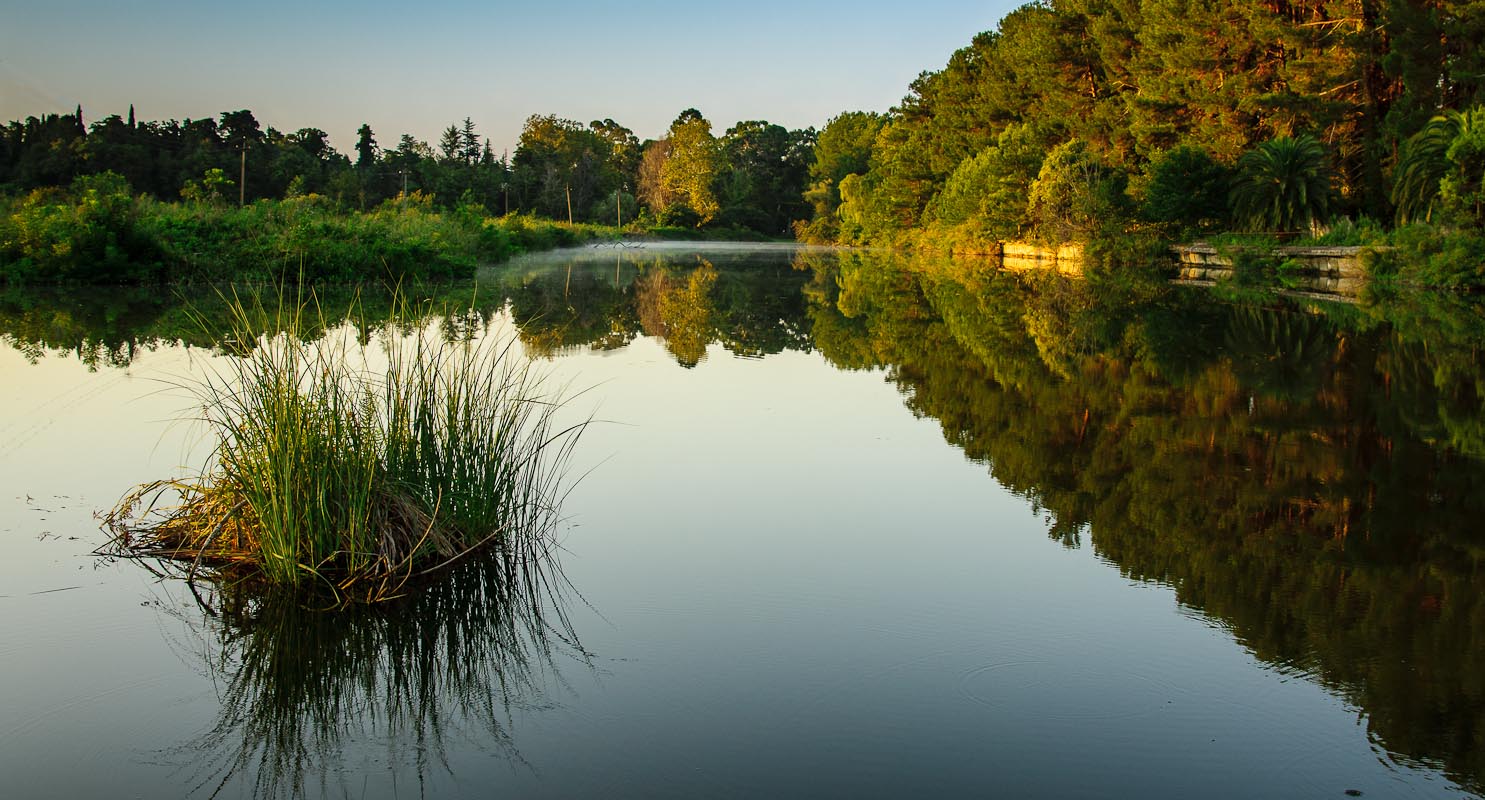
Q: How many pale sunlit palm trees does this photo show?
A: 0